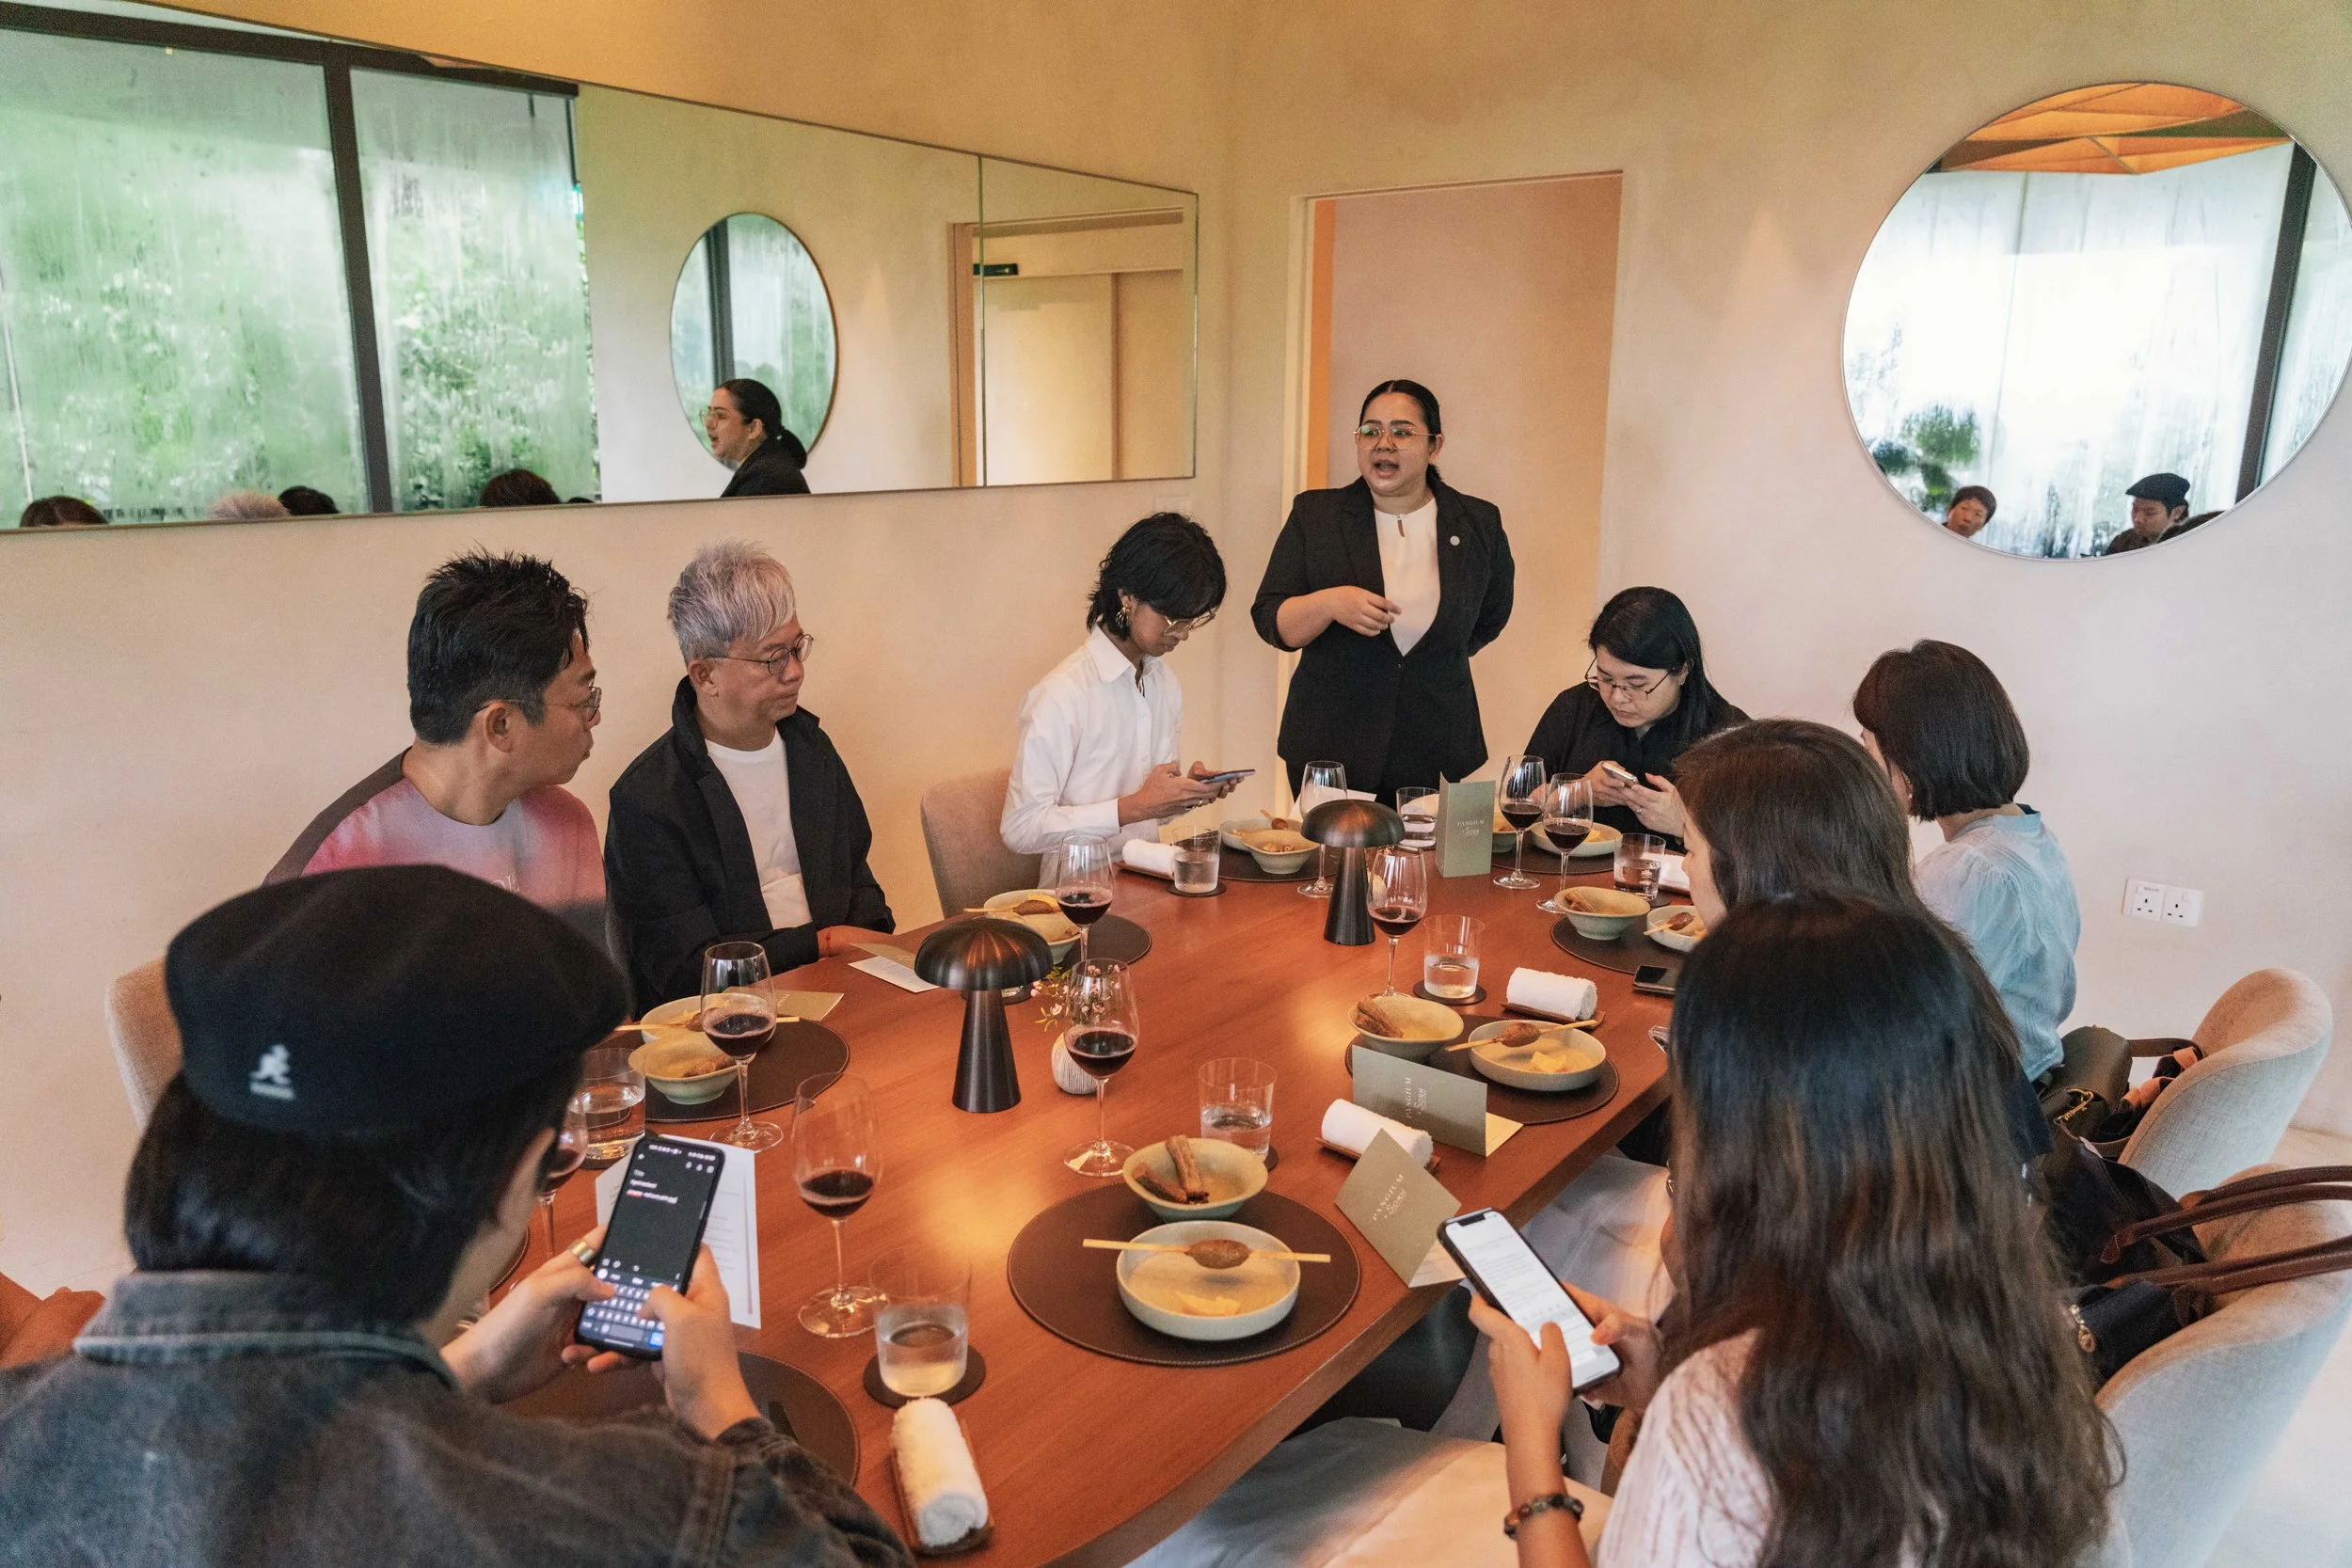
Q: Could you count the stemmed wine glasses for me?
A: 9